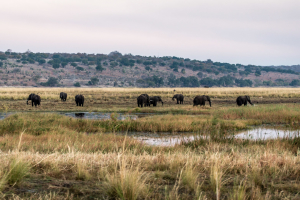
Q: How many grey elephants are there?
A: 8